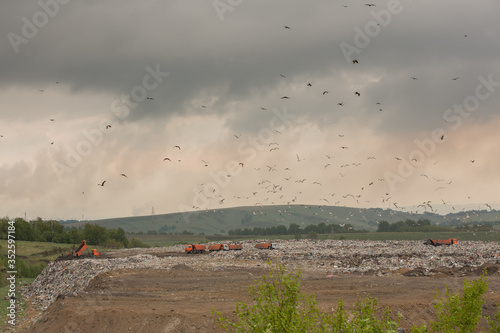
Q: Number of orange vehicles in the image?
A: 6